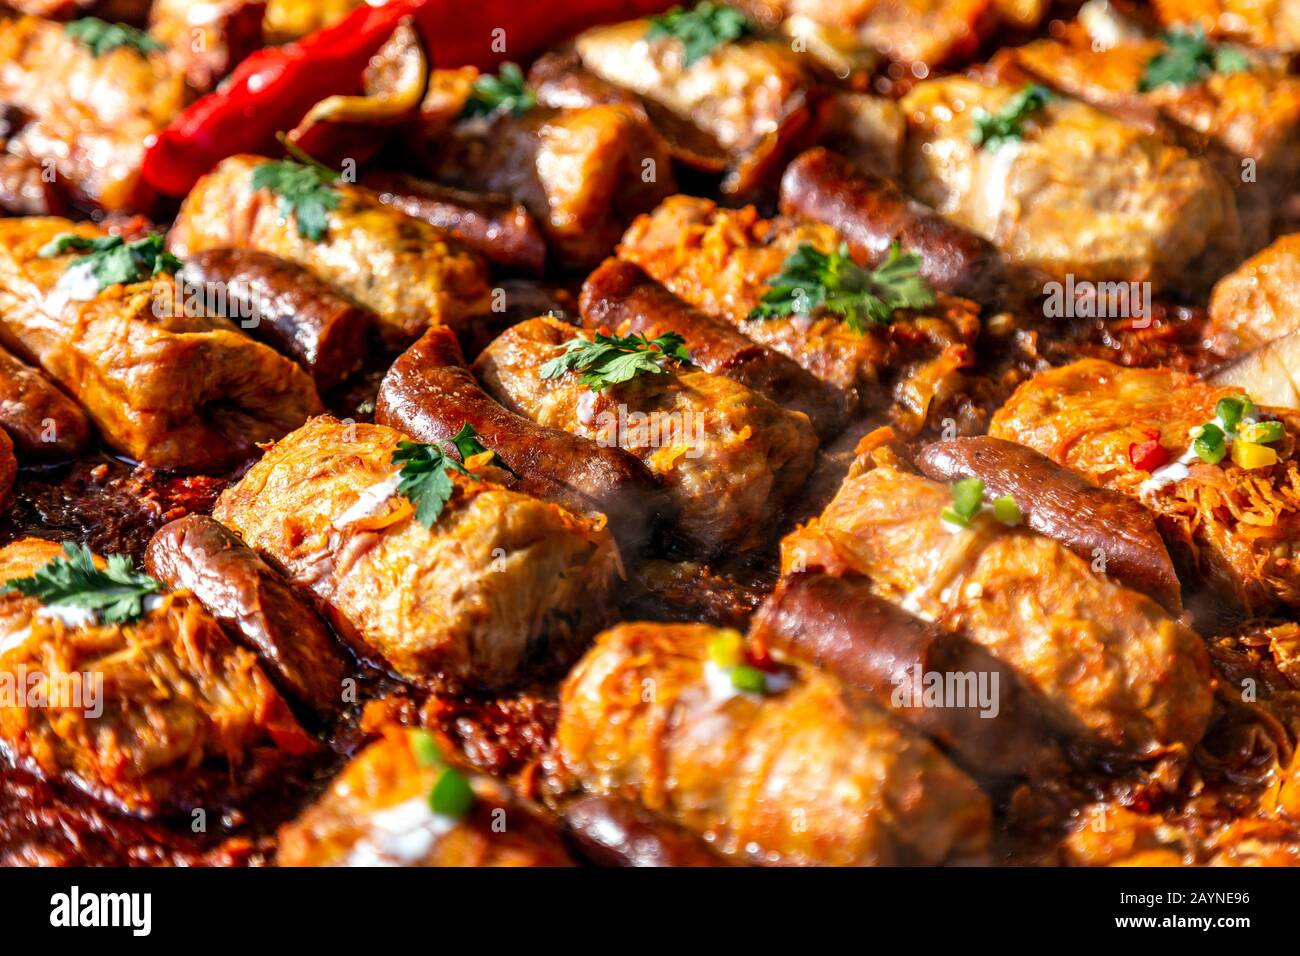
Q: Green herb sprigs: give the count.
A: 11